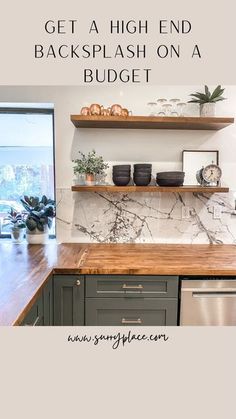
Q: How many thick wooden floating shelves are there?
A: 2